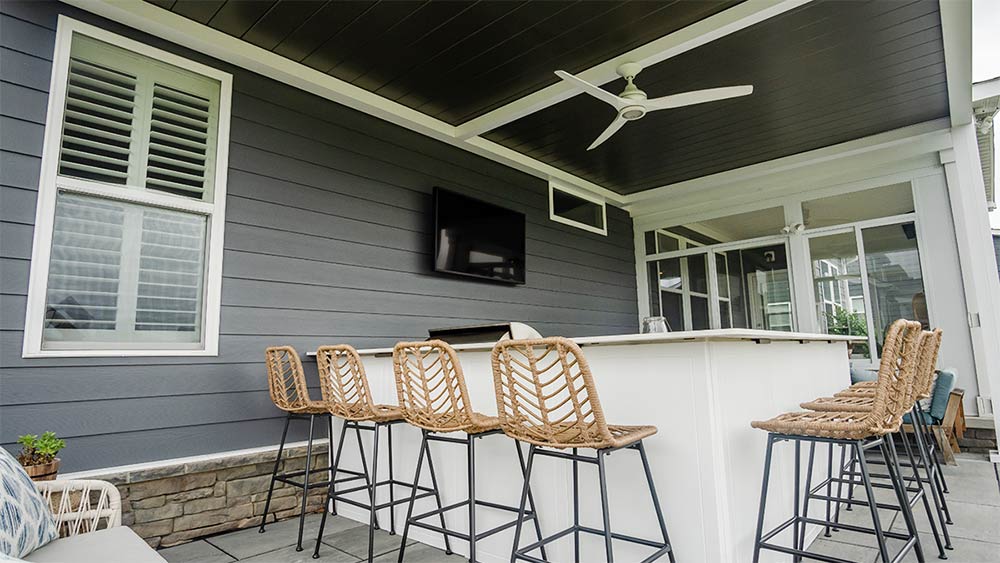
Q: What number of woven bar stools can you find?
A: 8